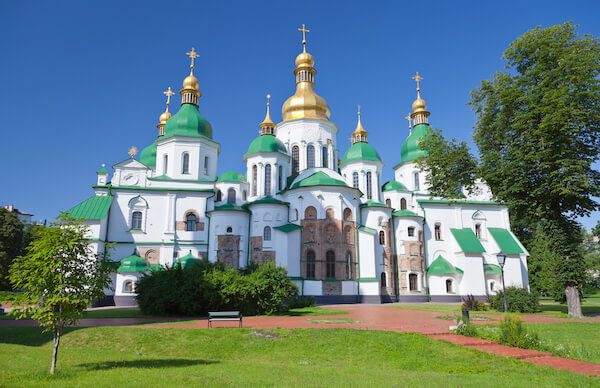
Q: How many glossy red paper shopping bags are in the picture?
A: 0